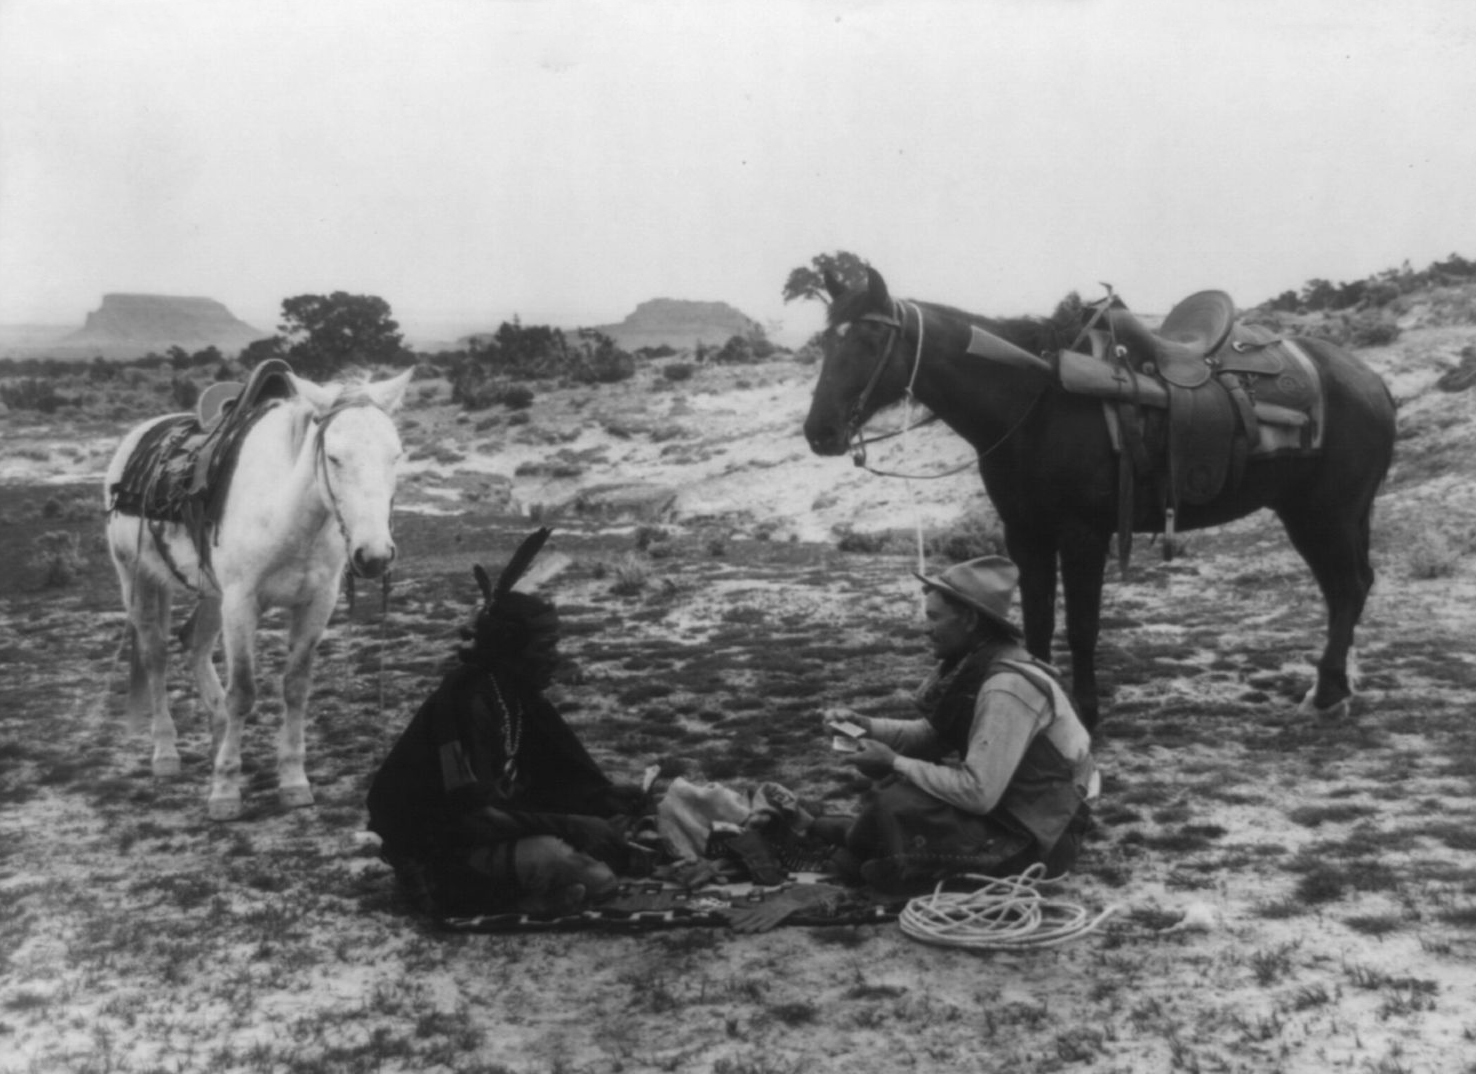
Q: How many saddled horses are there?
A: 2